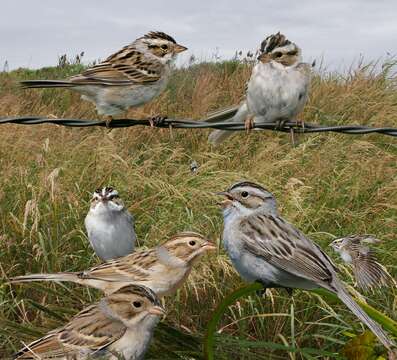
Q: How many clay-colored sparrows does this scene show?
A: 7